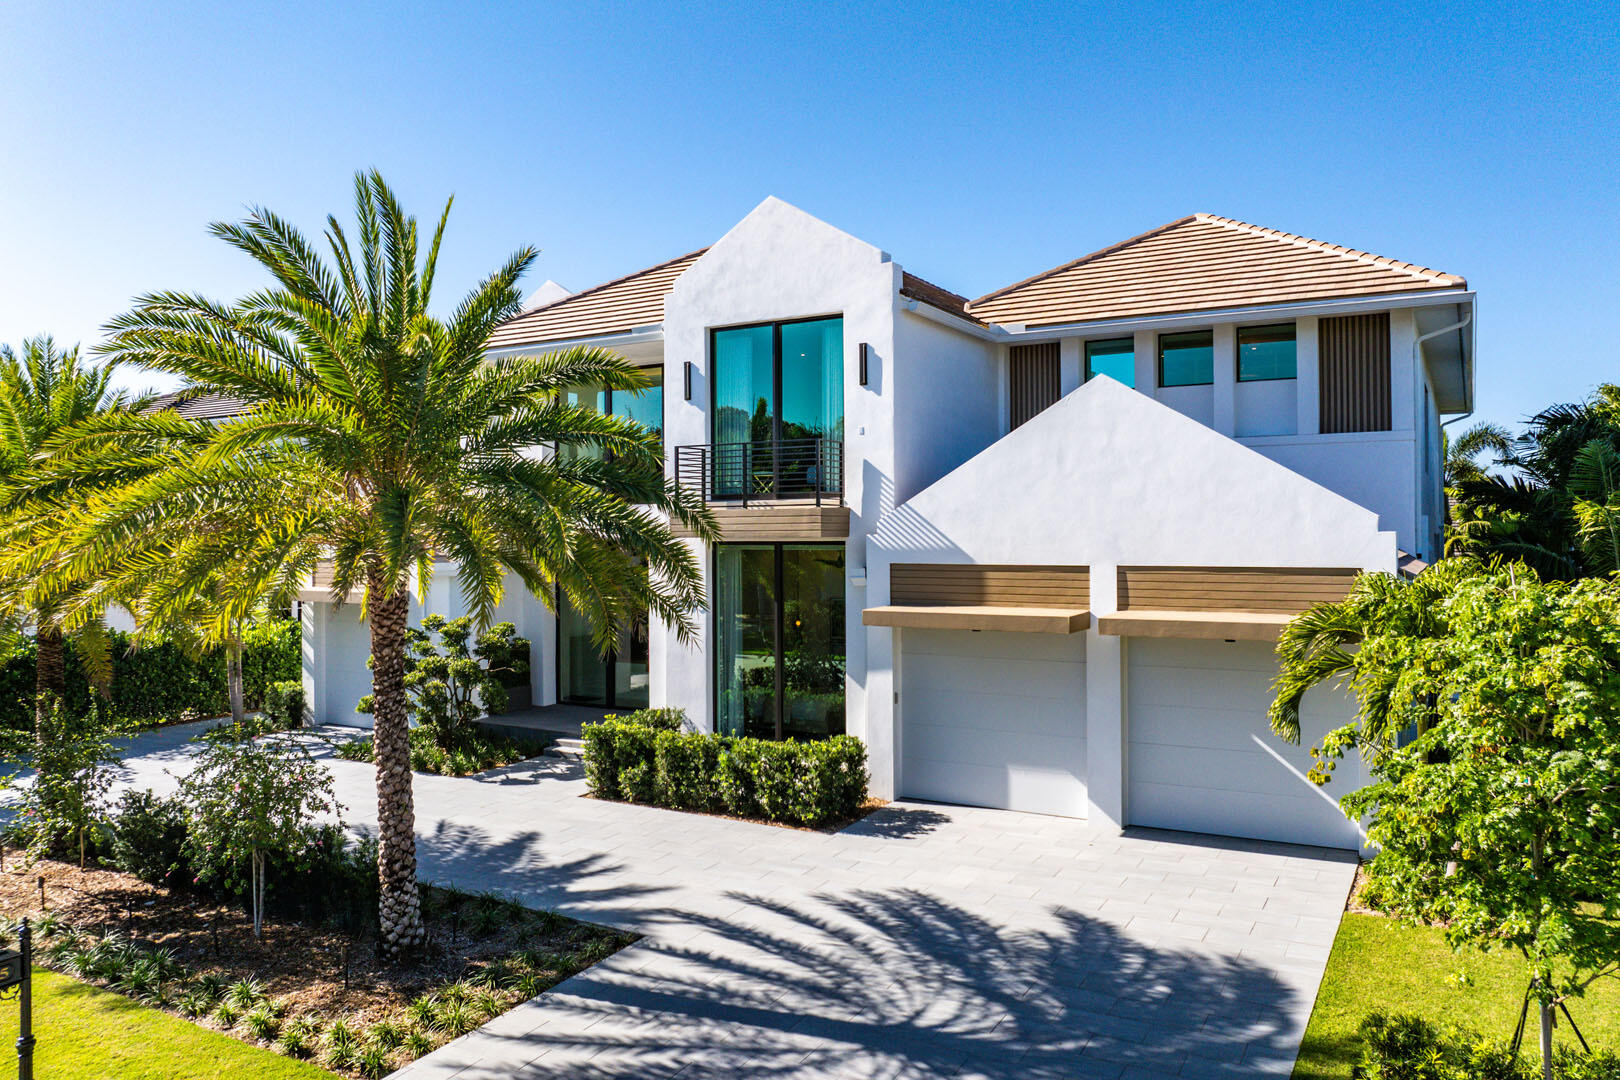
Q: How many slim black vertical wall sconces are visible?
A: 2